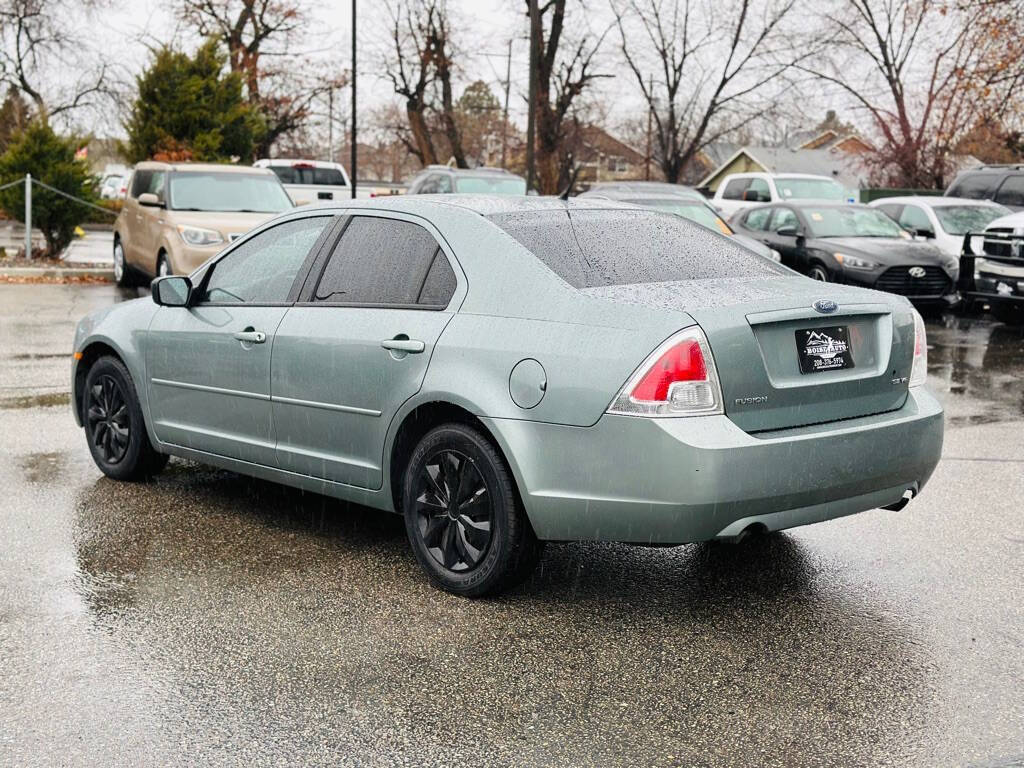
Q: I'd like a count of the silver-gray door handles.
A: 2